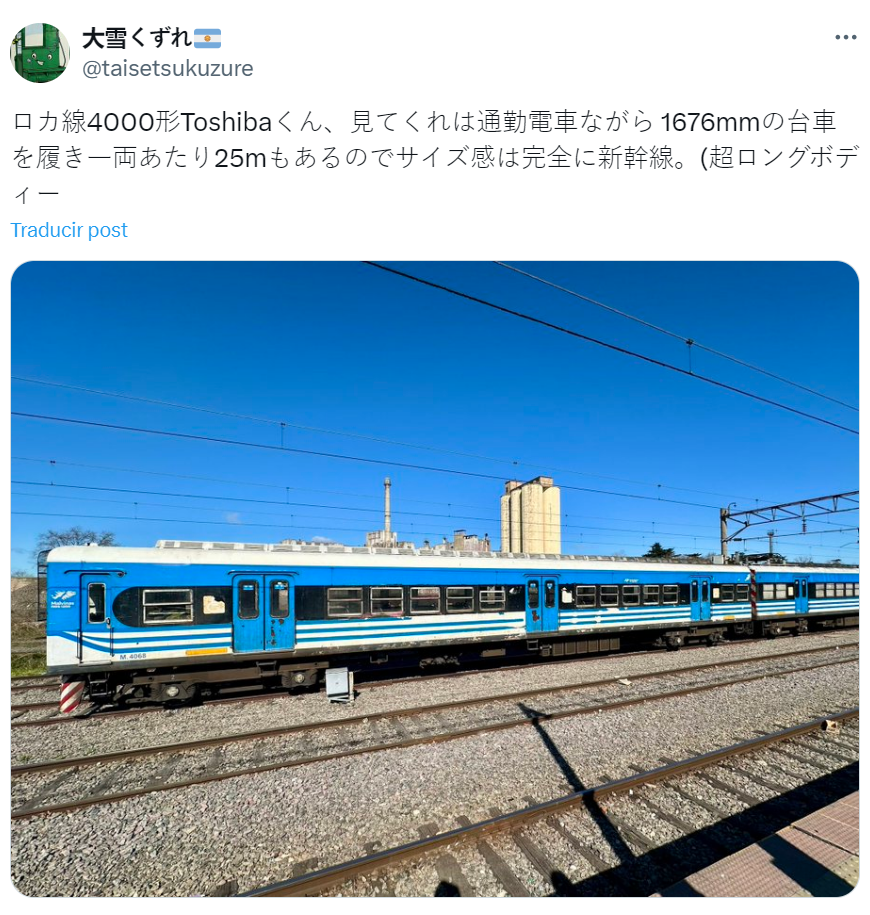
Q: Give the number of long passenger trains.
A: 1